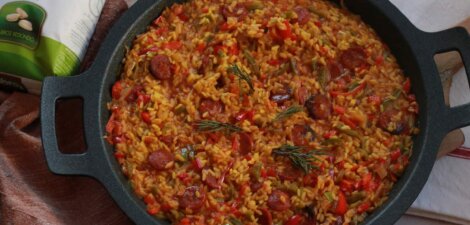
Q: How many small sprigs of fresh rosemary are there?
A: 4